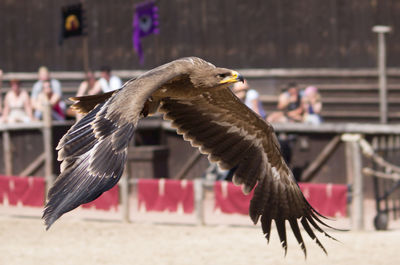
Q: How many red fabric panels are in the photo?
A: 5